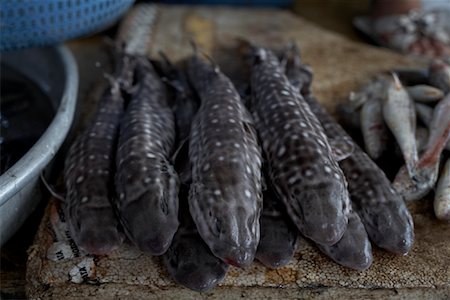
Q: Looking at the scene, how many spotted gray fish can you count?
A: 8